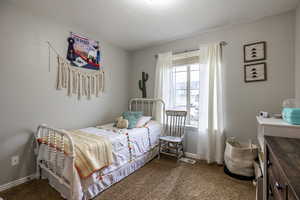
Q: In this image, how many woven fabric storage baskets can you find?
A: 1